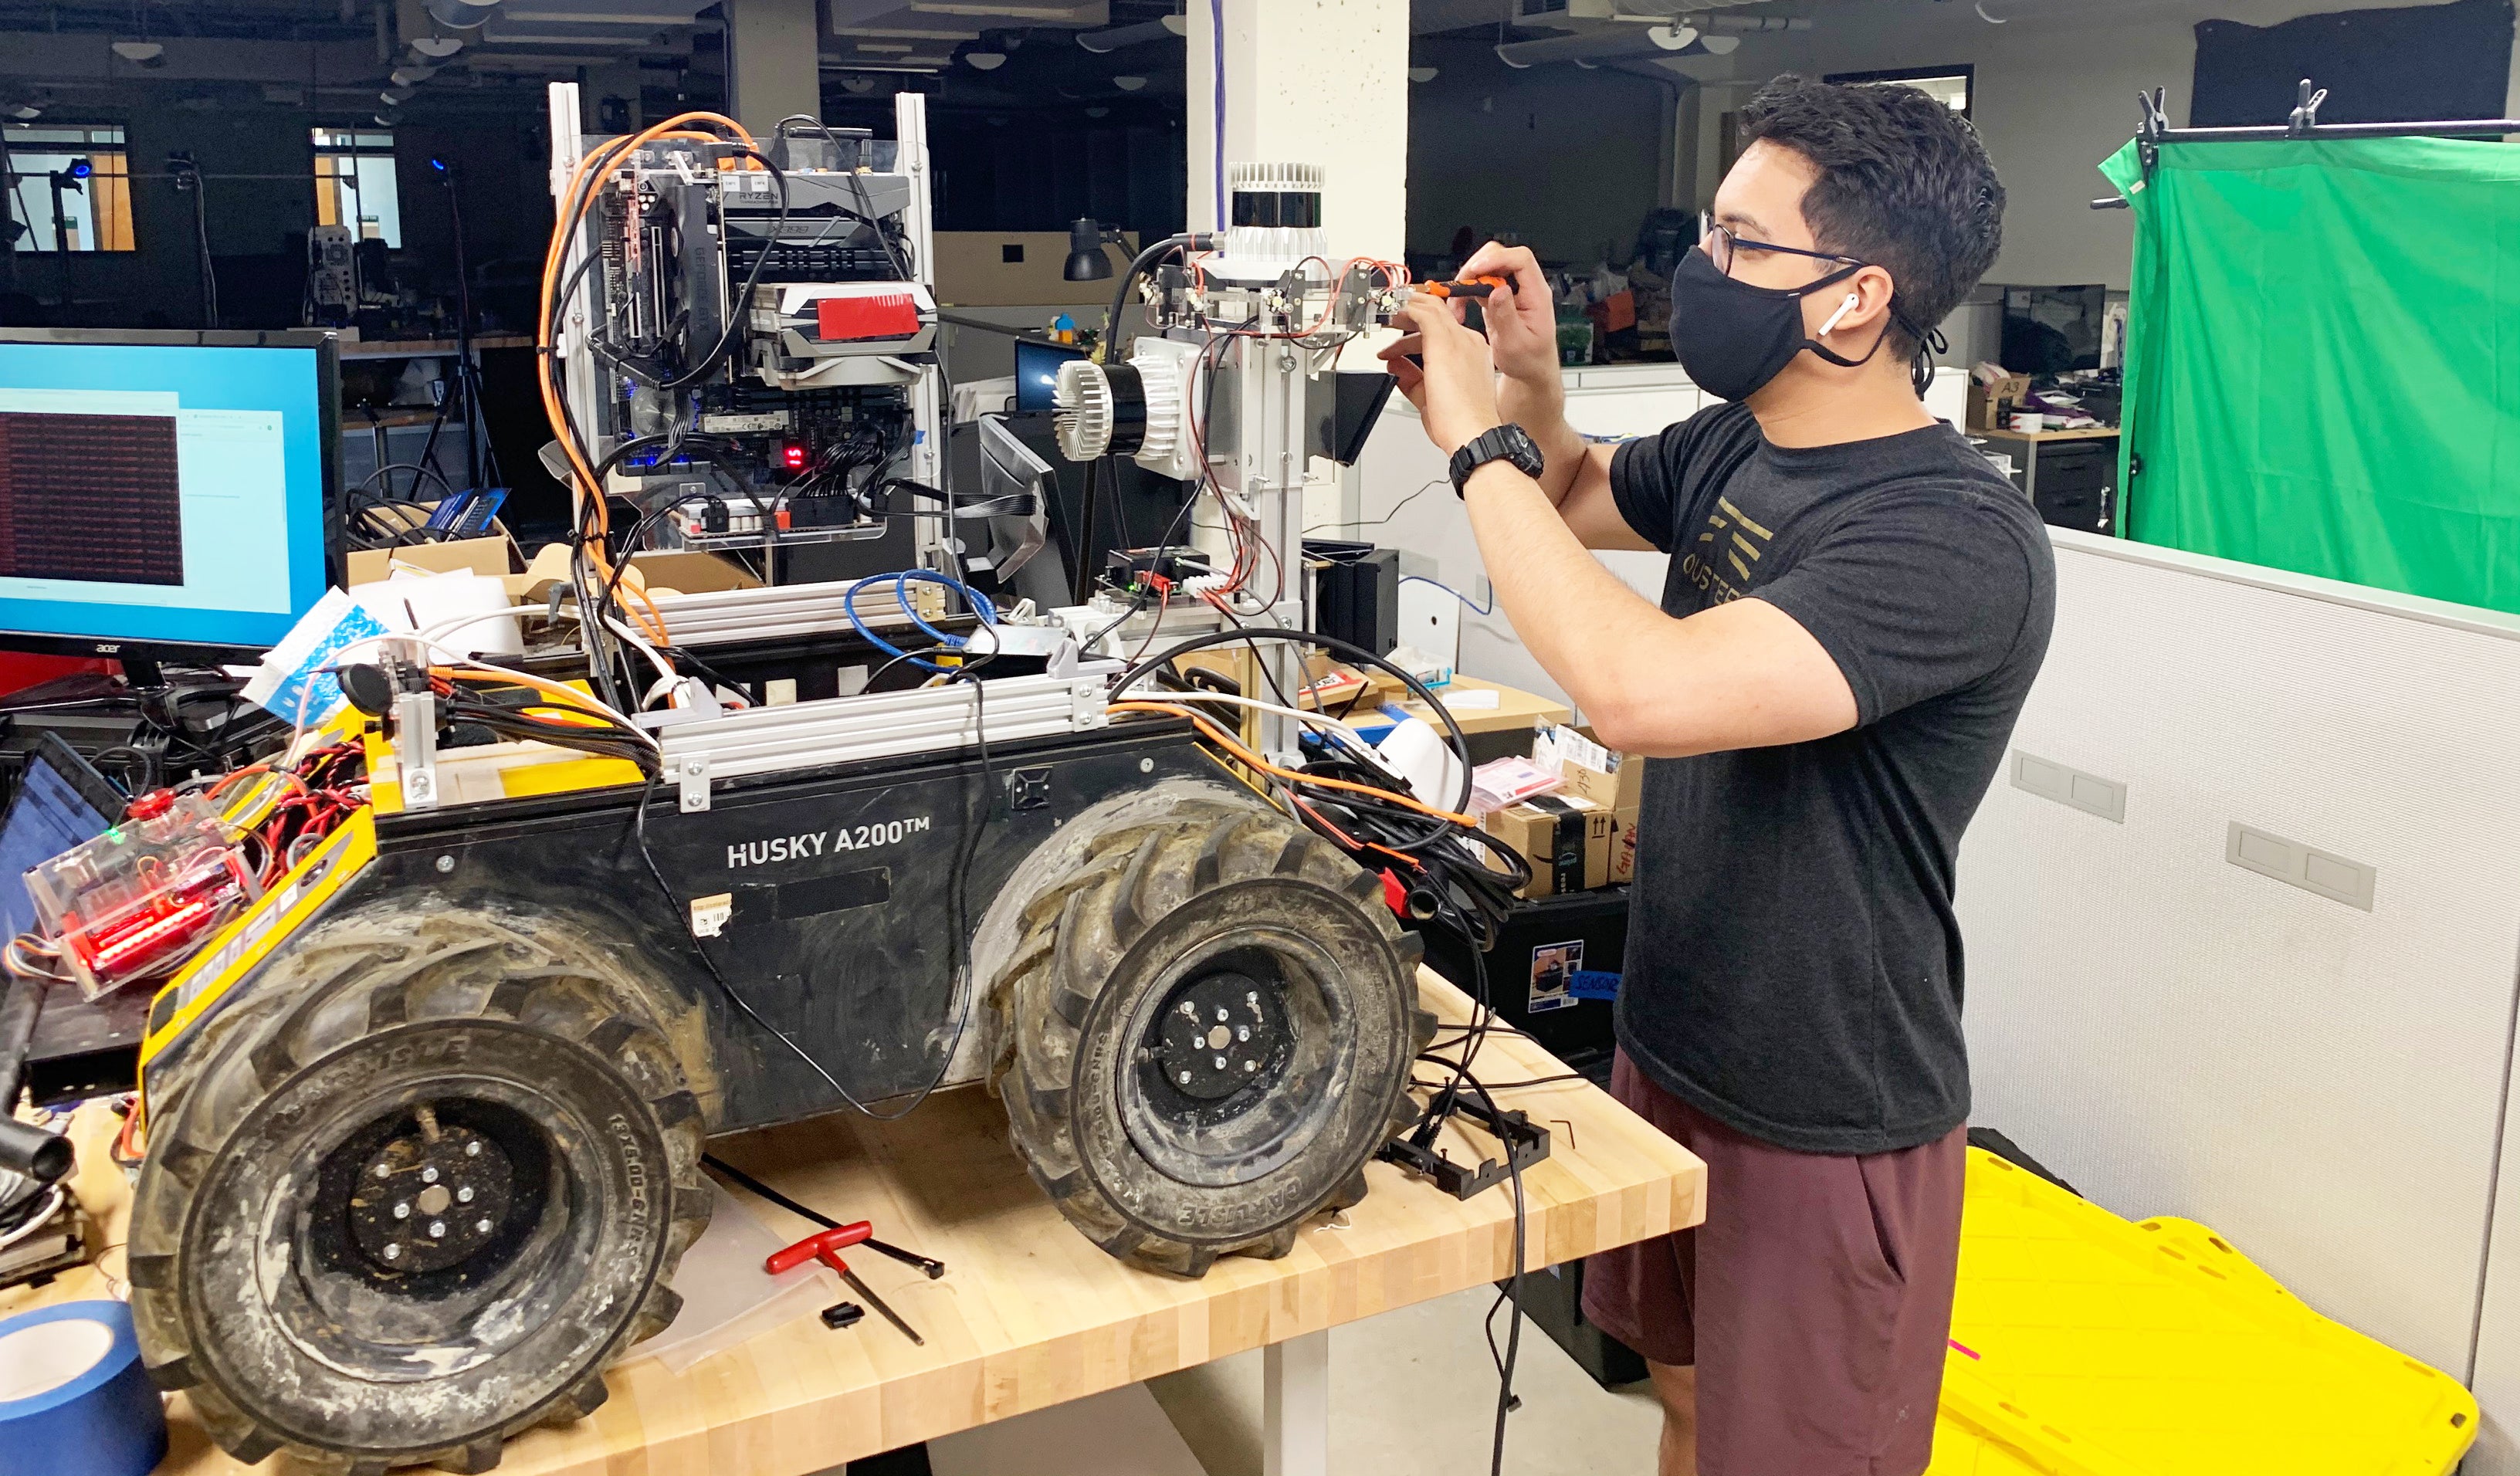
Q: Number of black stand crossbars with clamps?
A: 1